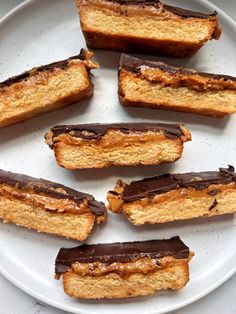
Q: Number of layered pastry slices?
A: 7